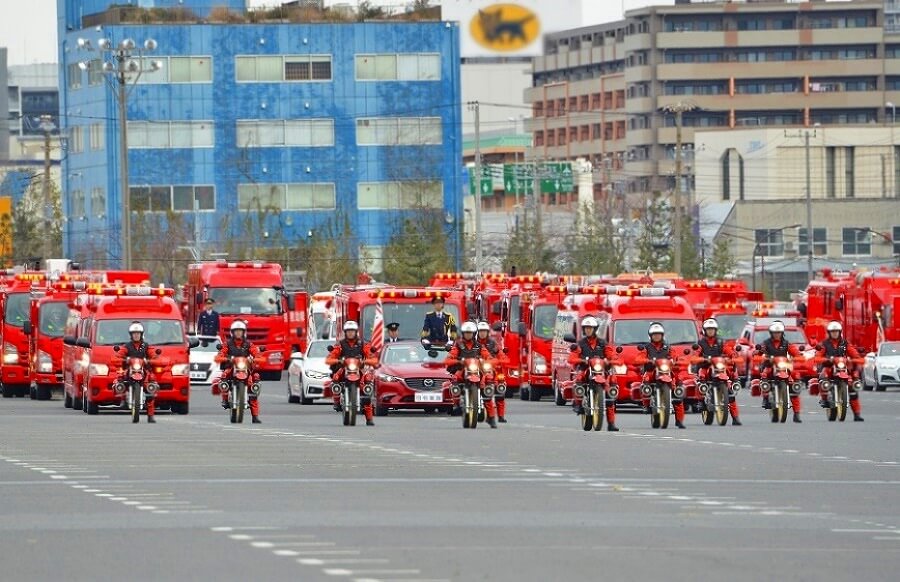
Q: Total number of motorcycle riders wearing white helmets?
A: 10